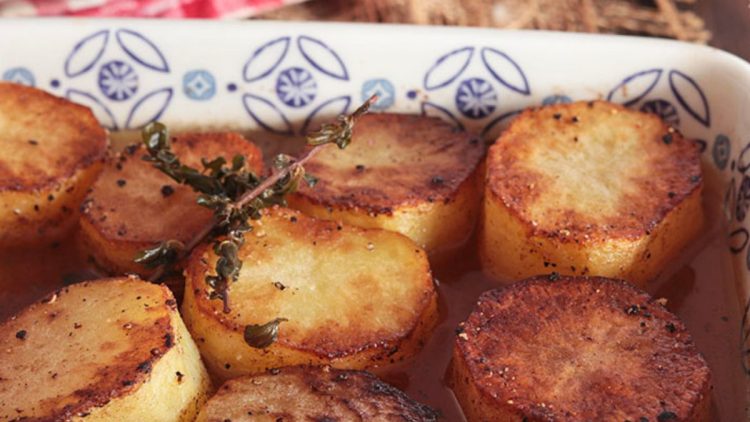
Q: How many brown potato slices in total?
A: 8